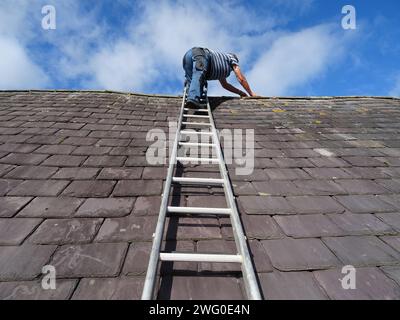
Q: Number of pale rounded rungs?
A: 9